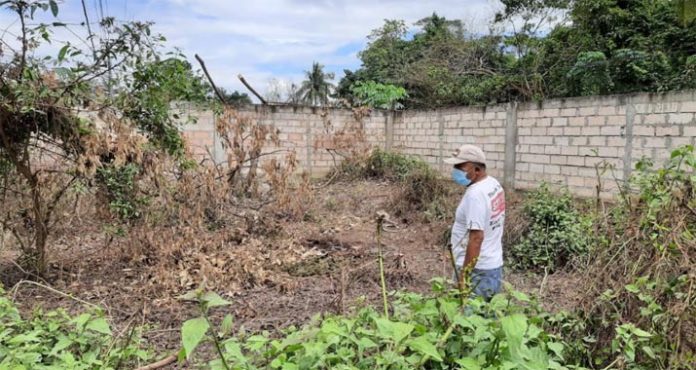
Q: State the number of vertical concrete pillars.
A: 6